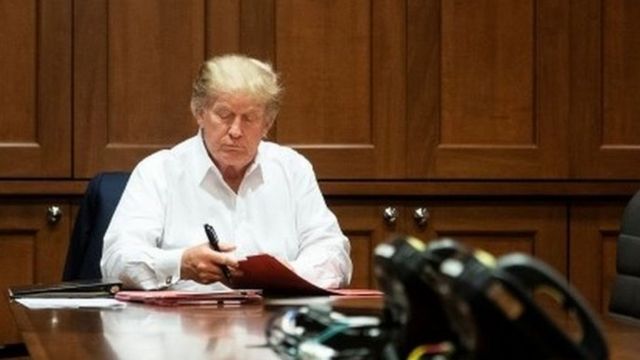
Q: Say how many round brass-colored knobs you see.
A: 3